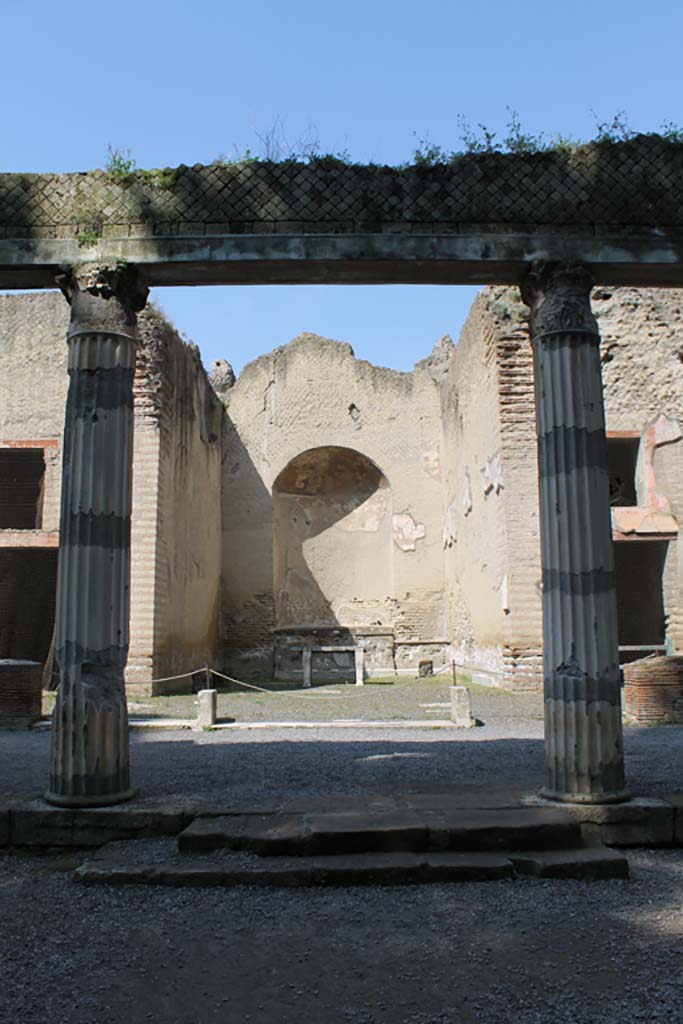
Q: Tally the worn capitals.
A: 2